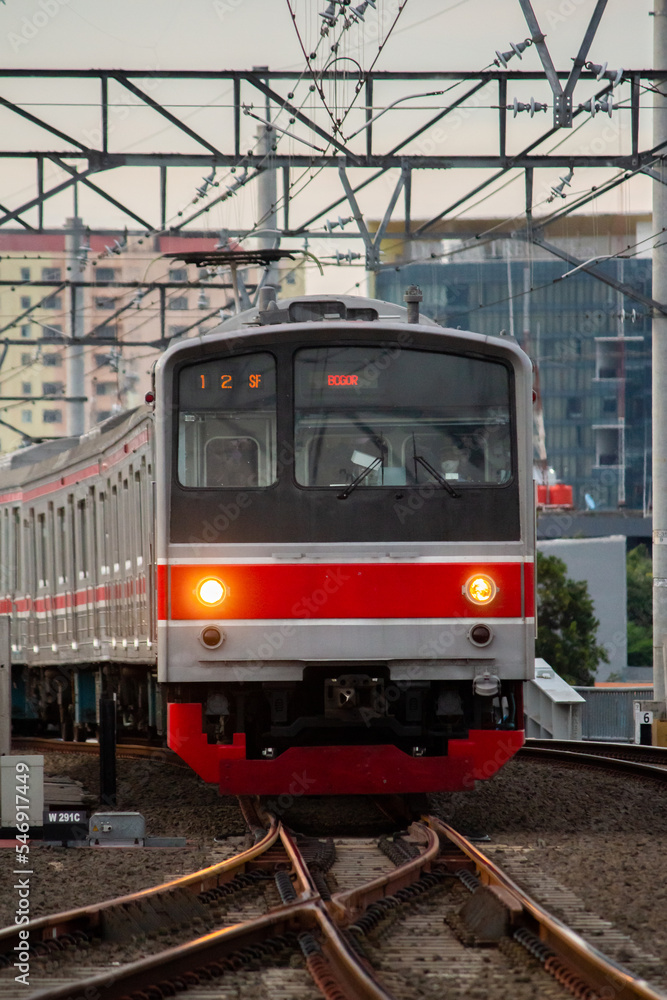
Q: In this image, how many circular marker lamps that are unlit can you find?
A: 2